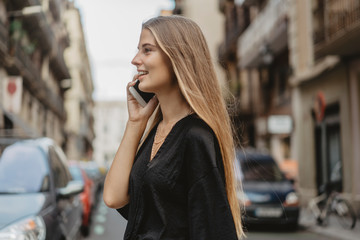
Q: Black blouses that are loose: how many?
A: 1